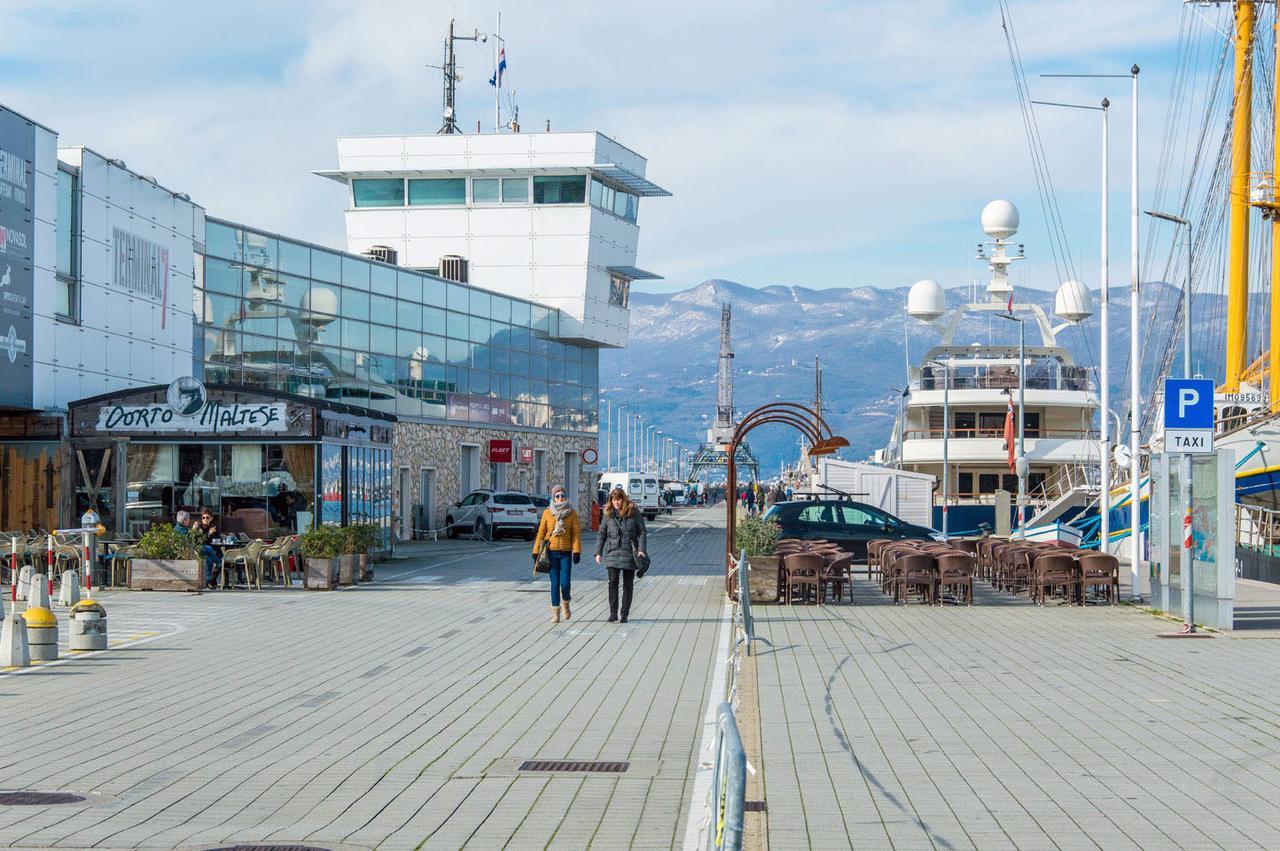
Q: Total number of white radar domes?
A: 3